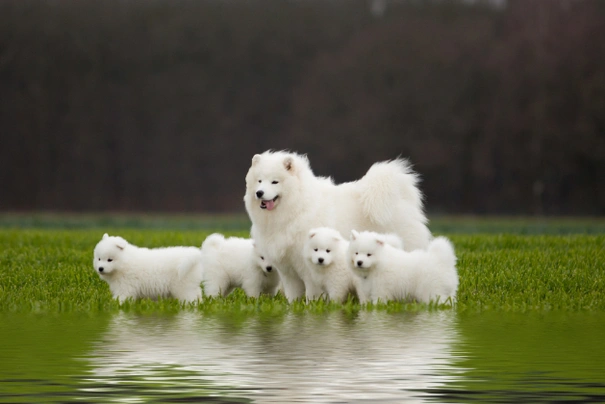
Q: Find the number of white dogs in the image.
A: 5